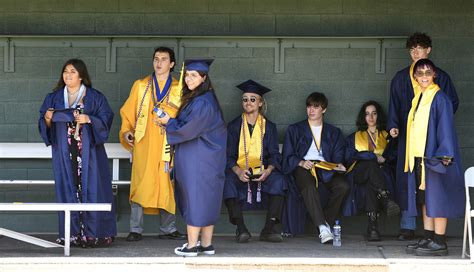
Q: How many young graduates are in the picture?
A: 8